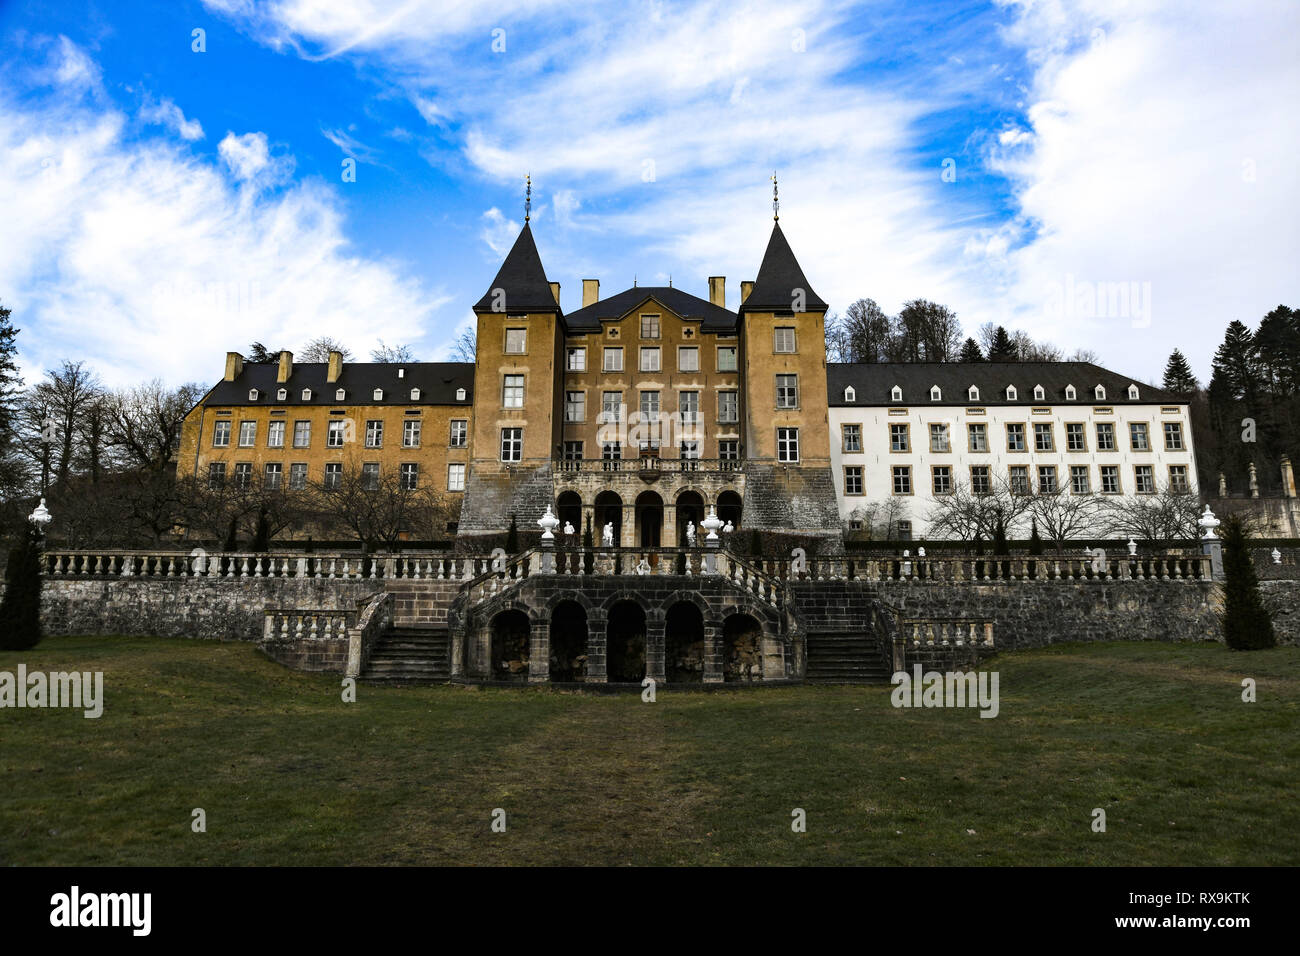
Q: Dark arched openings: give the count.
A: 10